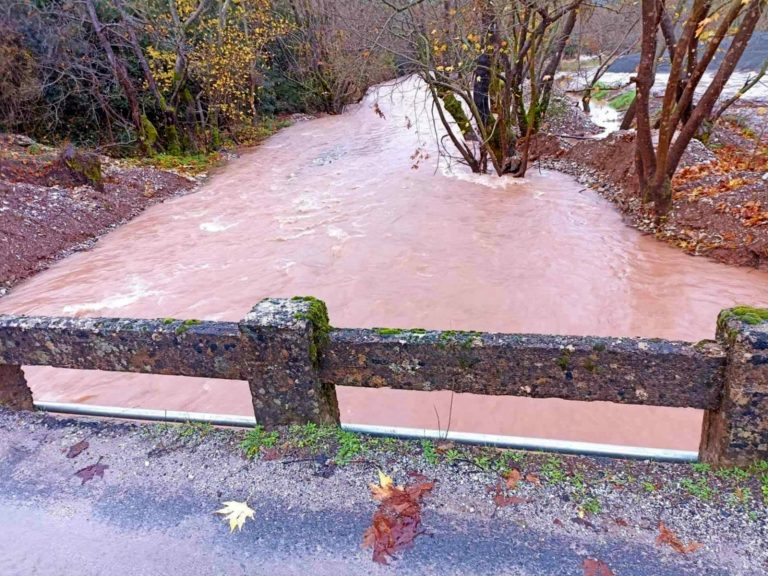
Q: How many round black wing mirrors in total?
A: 0